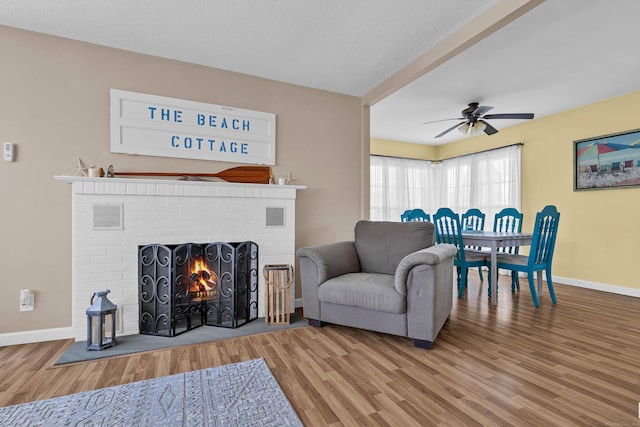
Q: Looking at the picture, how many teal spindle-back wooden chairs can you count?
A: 6